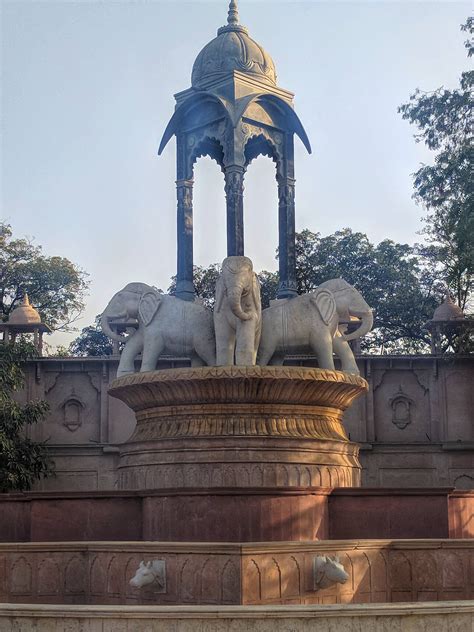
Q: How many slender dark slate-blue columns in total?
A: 3